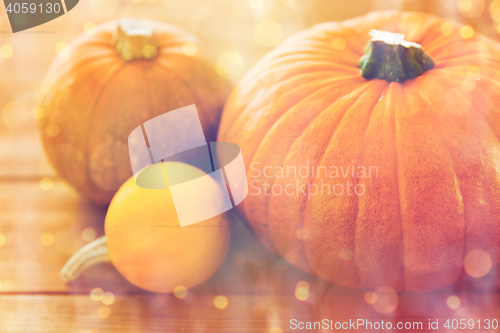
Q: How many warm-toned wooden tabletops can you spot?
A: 1